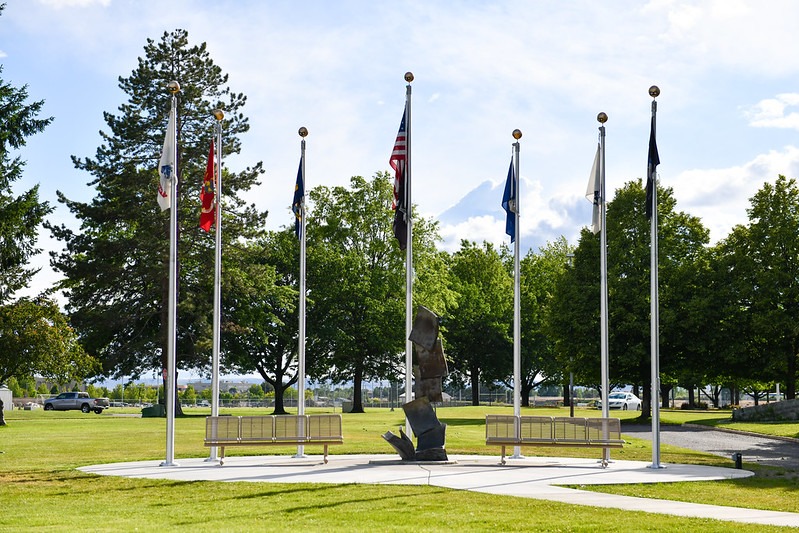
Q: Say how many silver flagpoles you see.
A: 7